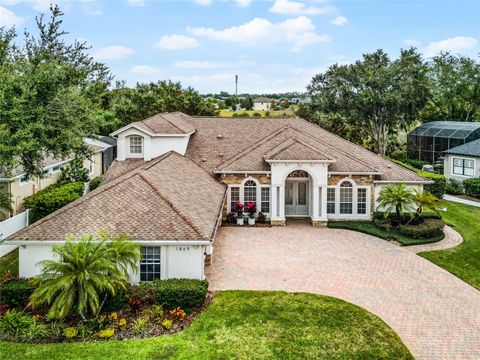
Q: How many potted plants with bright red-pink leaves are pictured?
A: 2